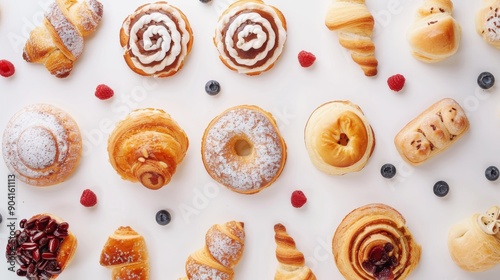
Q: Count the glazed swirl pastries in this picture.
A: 2